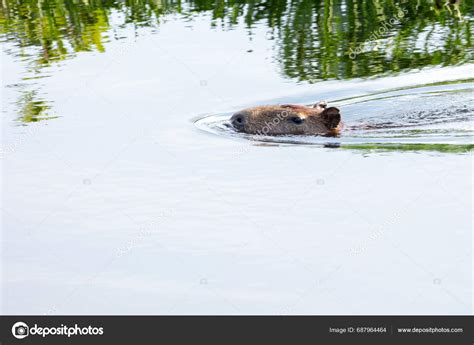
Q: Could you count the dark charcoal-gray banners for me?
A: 1